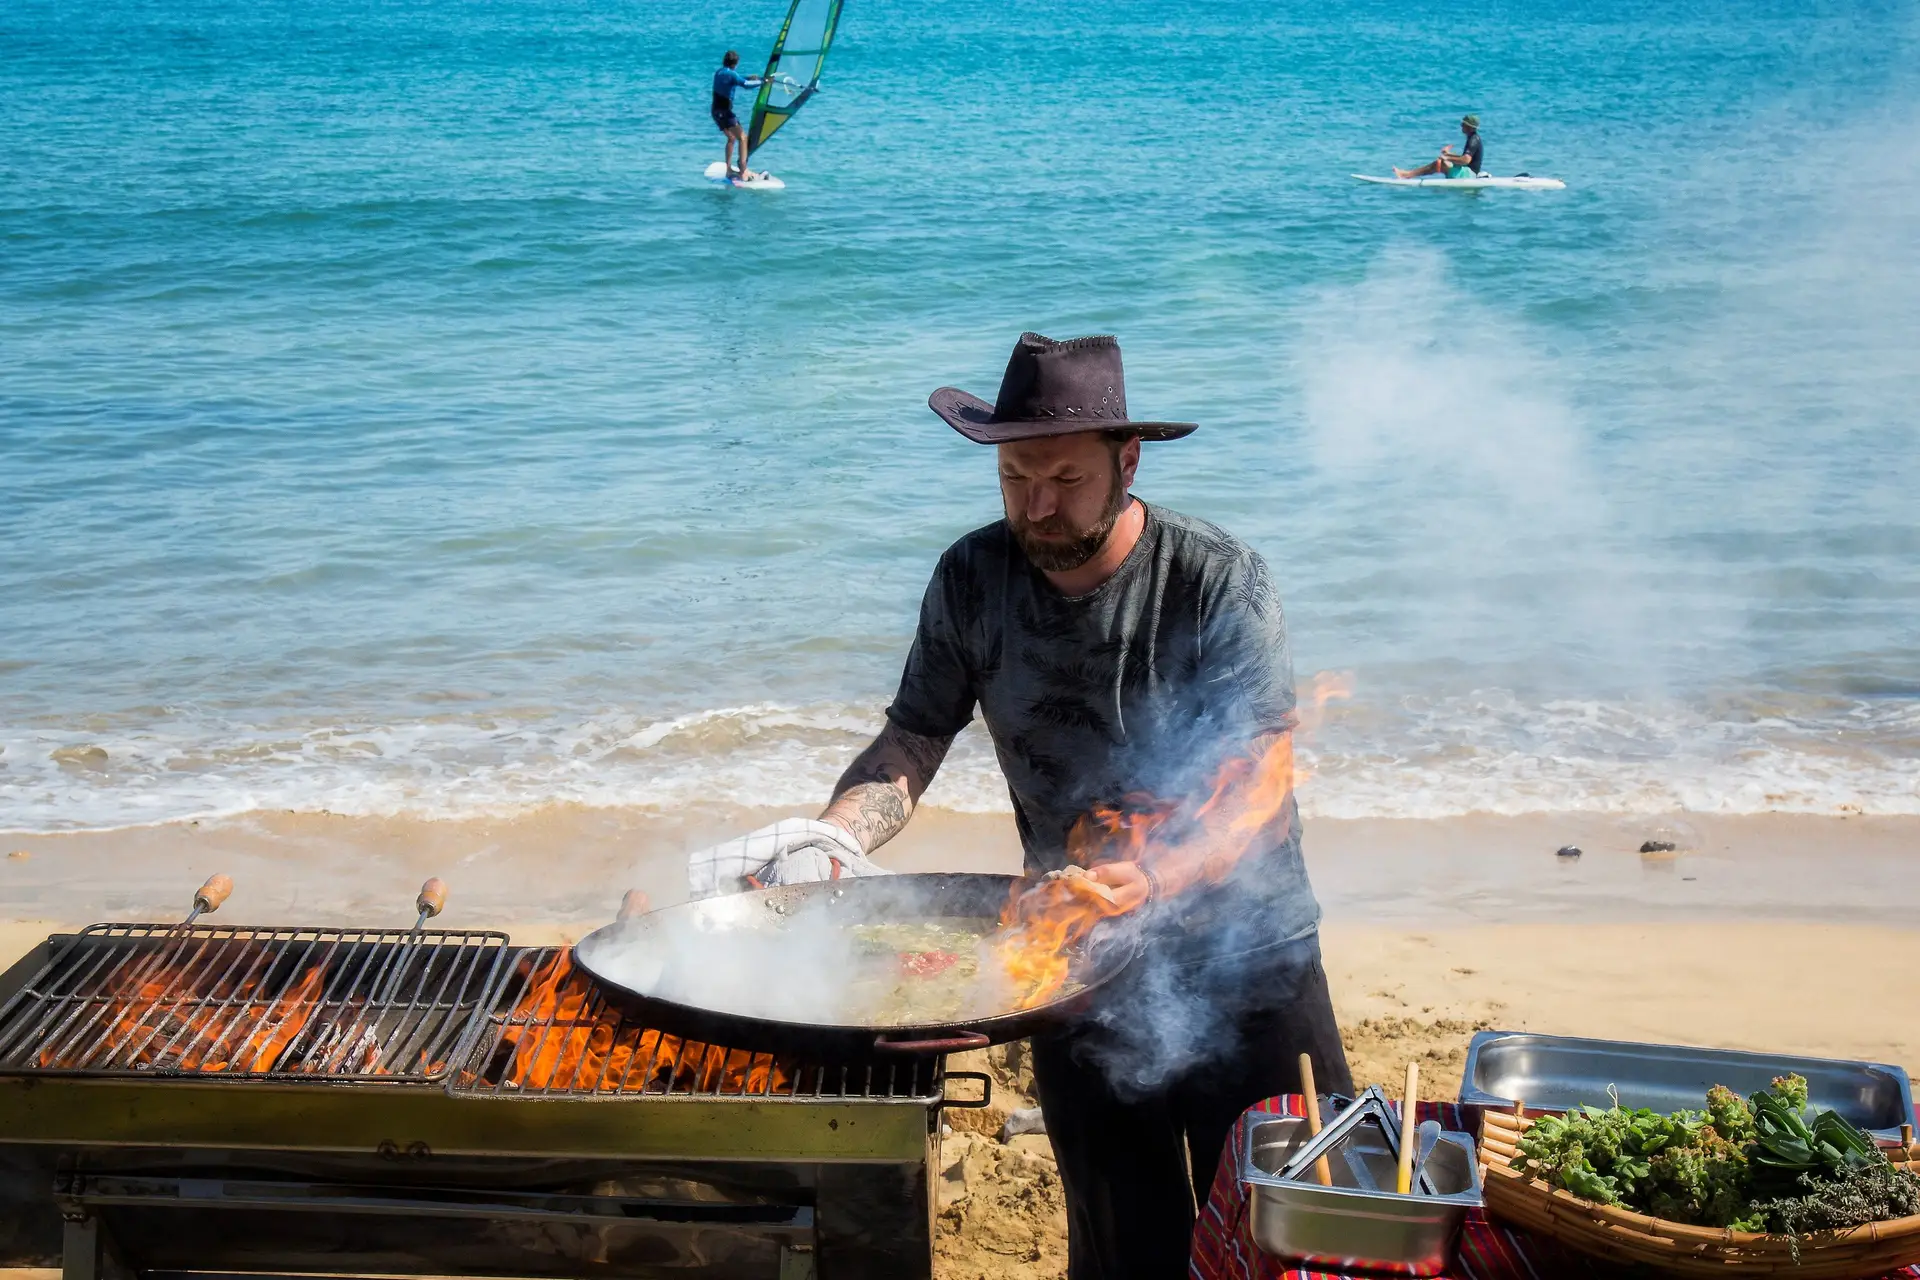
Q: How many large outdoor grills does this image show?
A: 1